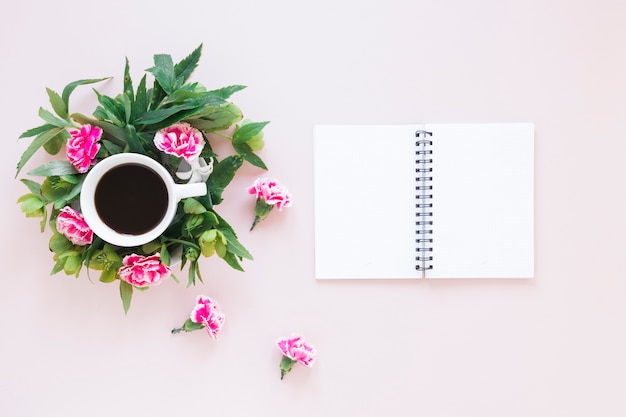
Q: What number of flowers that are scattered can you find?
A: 3